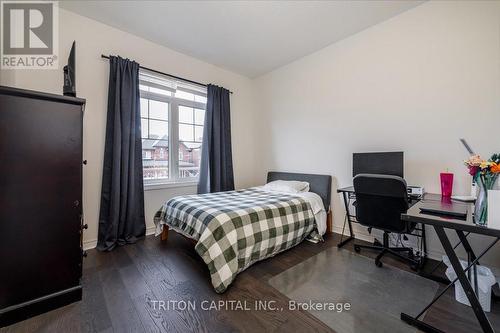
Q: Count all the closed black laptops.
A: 1